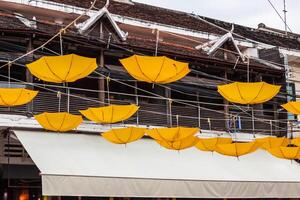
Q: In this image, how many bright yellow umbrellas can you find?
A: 15